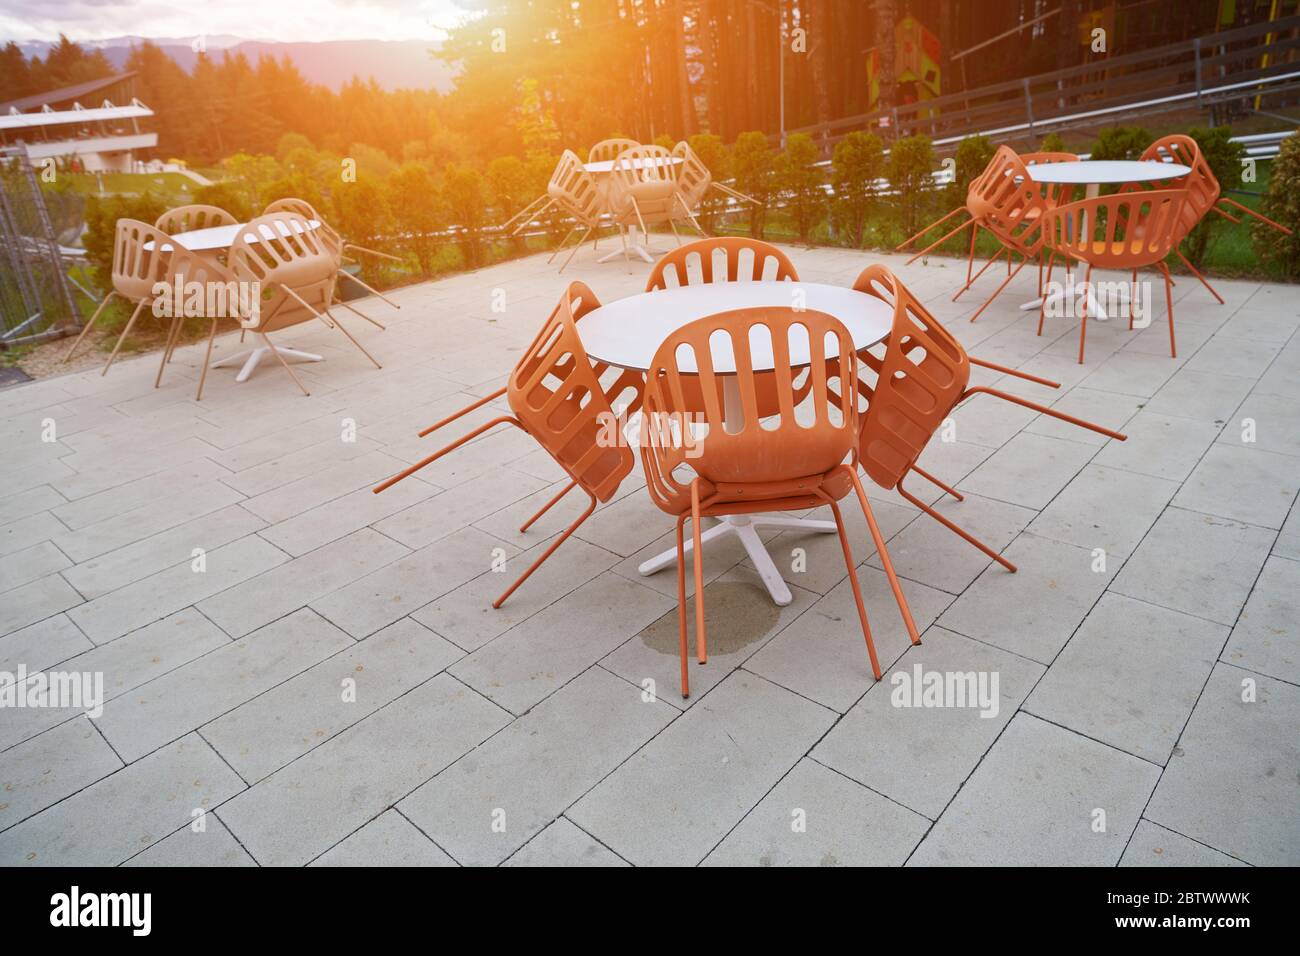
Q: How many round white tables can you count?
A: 4